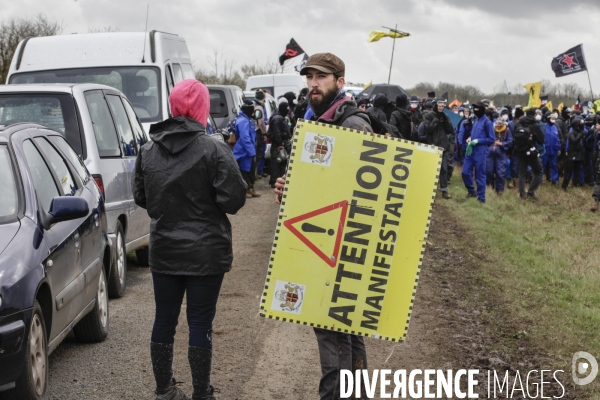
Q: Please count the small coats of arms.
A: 2